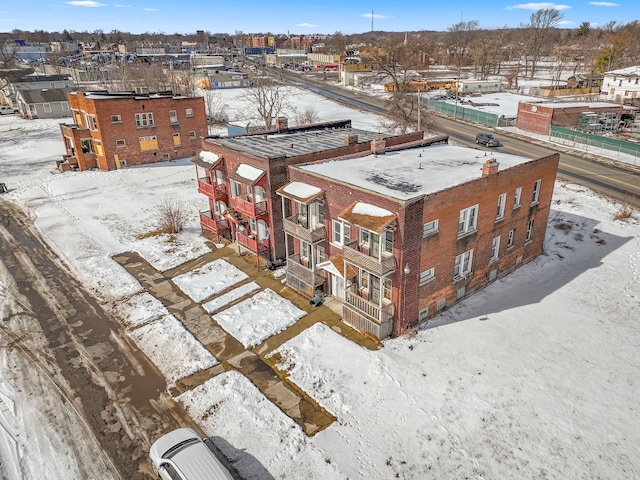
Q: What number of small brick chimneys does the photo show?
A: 4